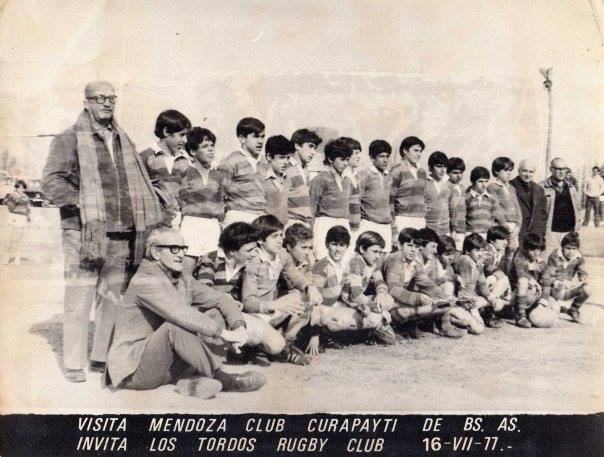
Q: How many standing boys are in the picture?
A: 13